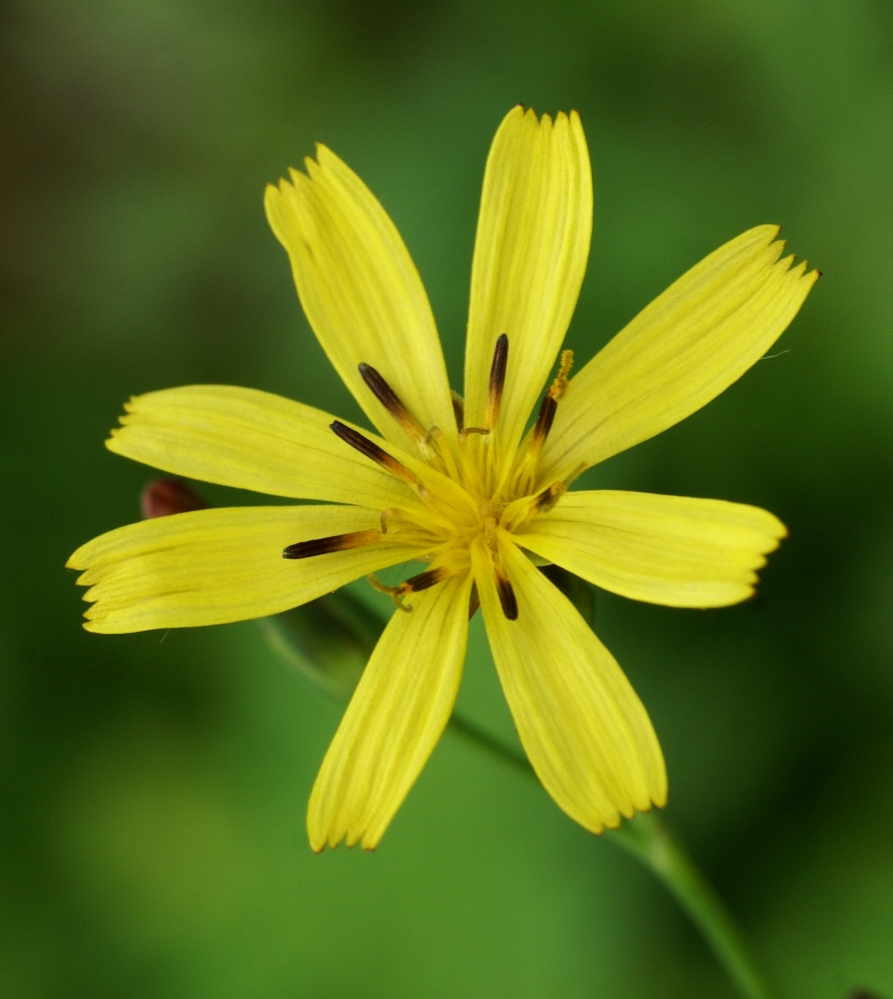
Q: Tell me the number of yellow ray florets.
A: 8